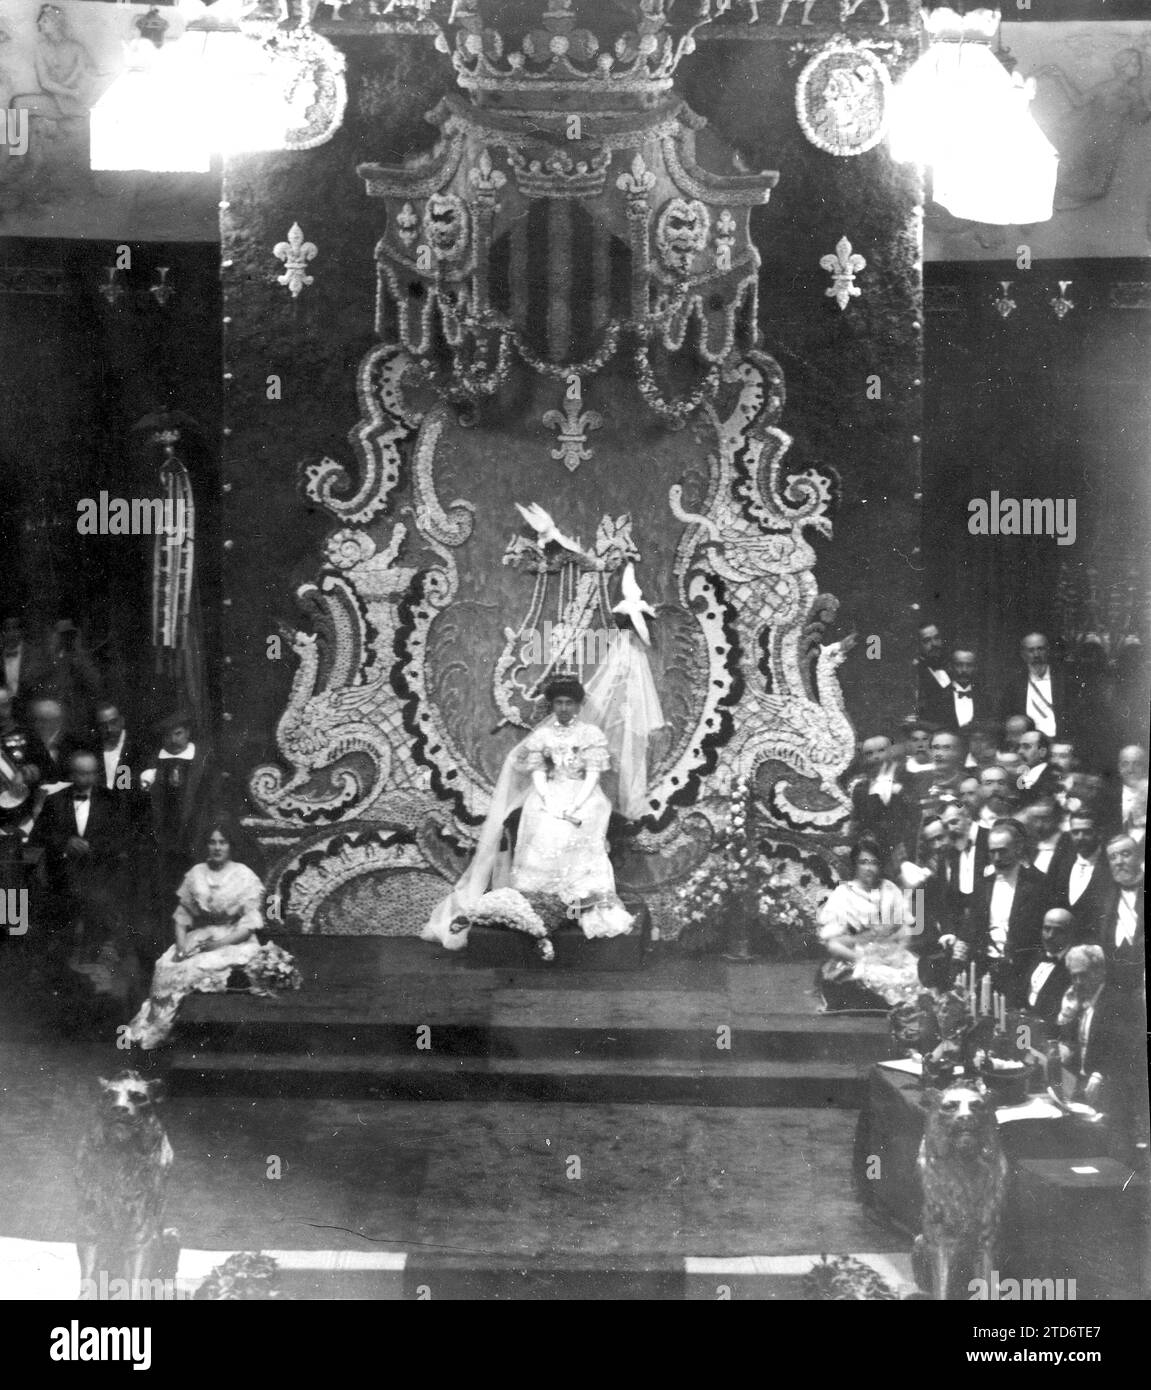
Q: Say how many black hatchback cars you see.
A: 0